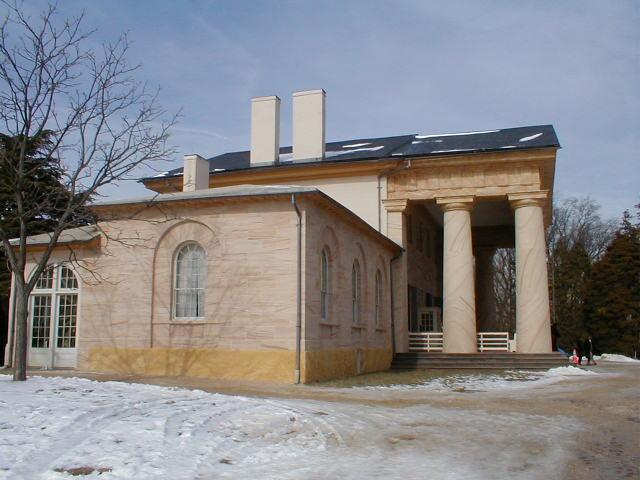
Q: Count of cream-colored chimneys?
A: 3